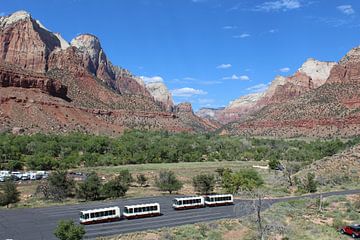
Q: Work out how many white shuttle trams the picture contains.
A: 4